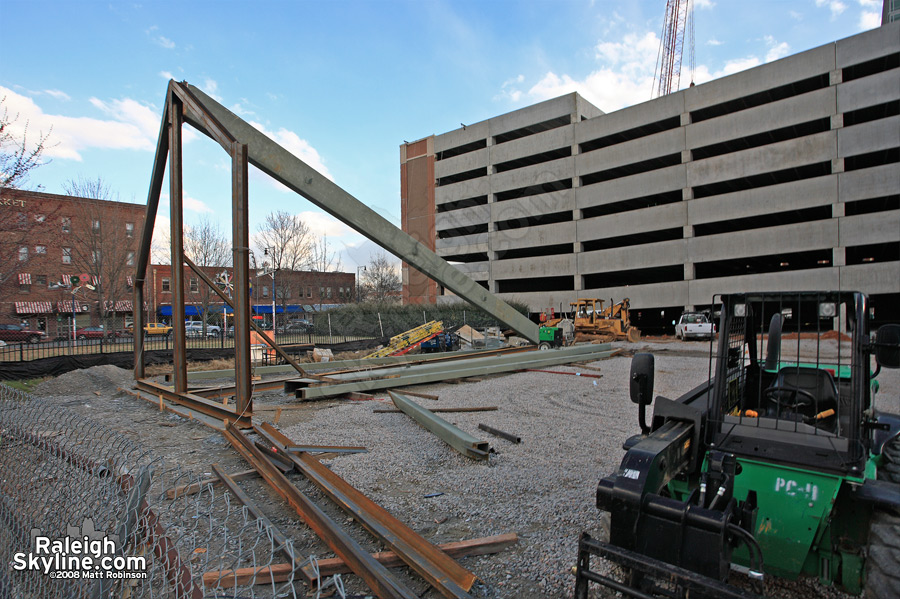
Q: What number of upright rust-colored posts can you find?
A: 3